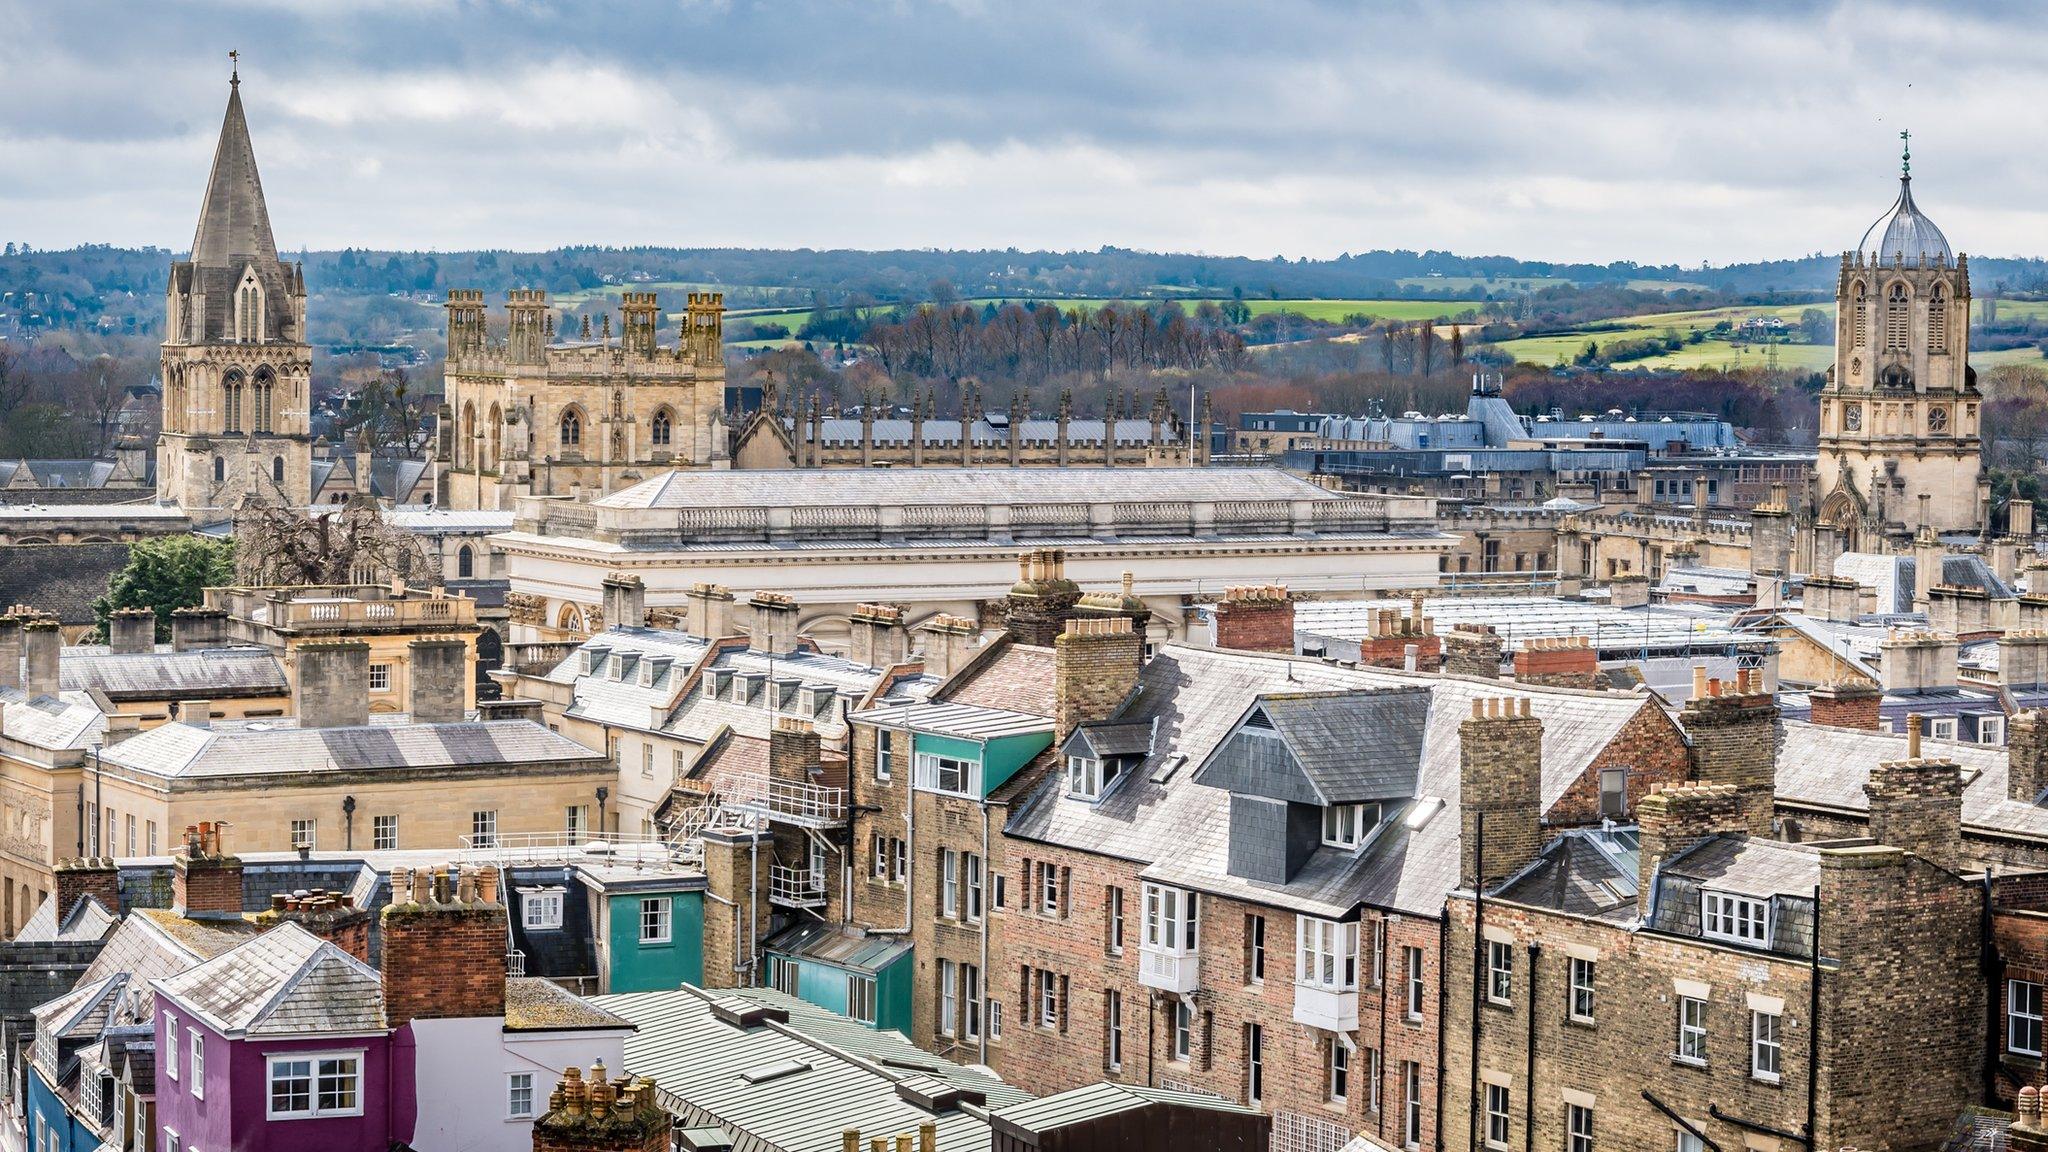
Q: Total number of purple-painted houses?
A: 1